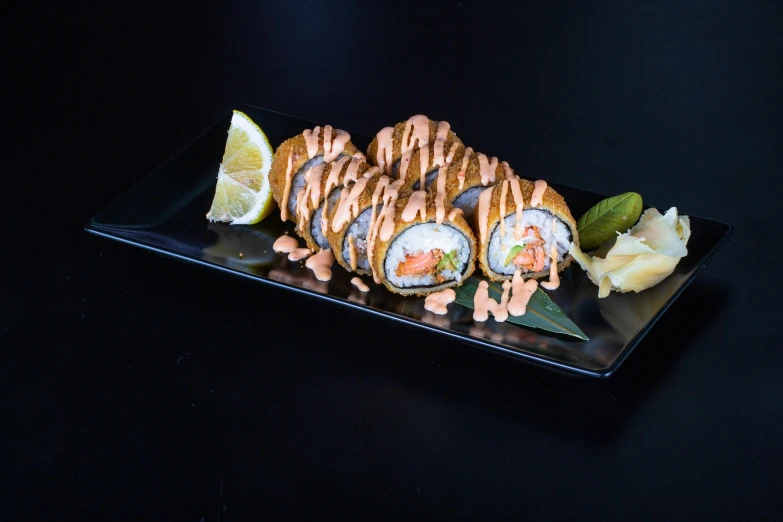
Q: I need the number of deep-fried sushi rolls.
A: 8